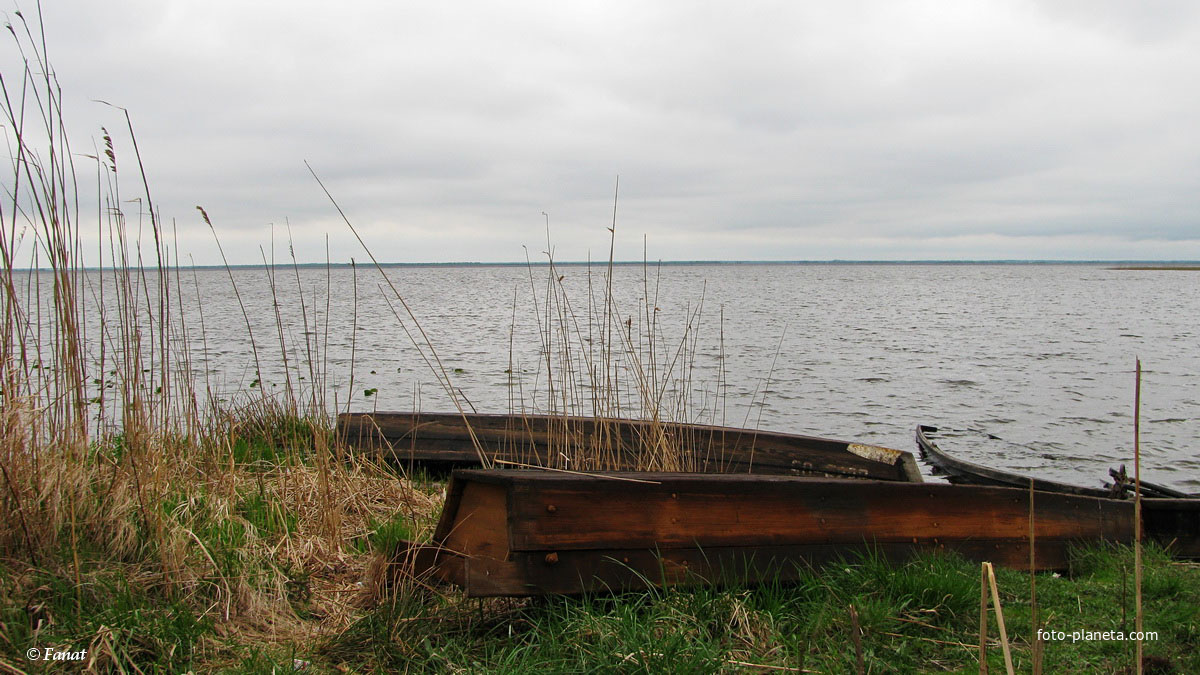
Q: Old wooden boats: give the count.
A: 3